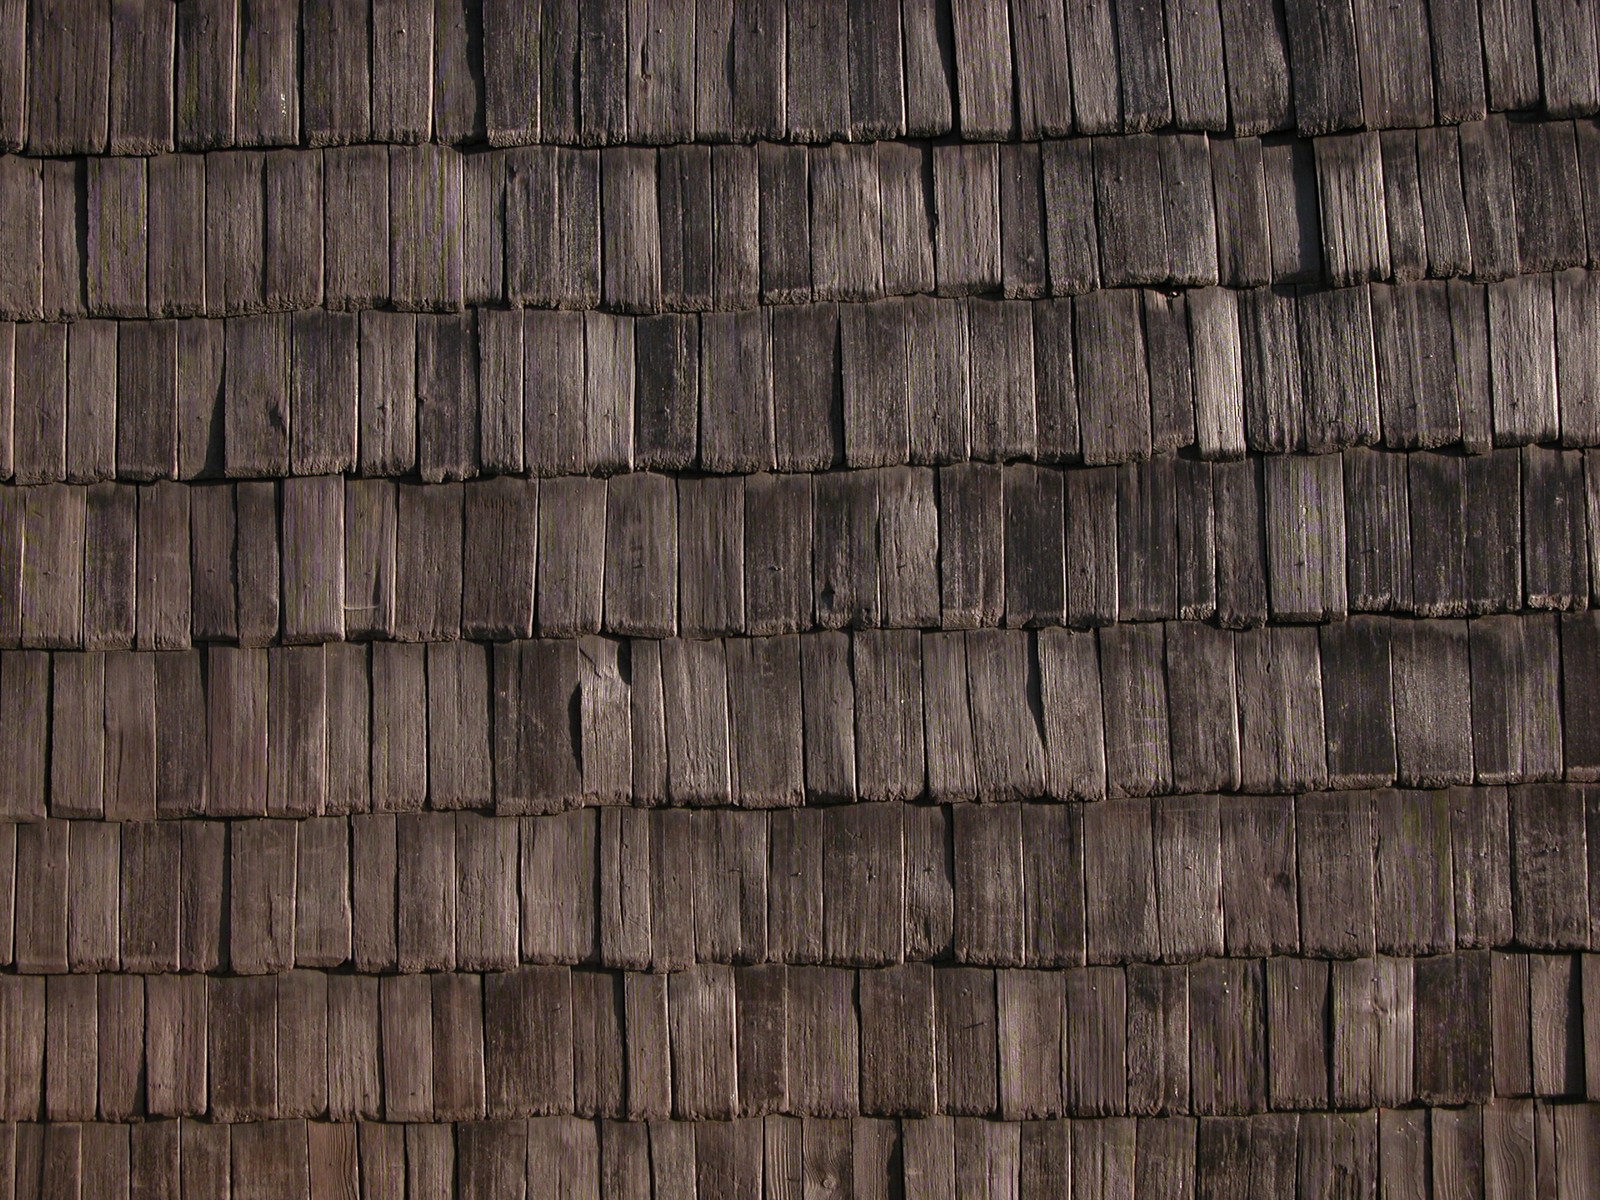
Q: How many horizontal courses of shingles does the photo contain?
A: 8